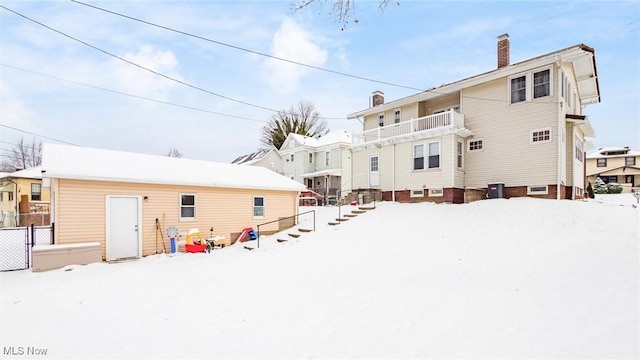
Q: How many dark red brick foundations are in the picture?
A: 1